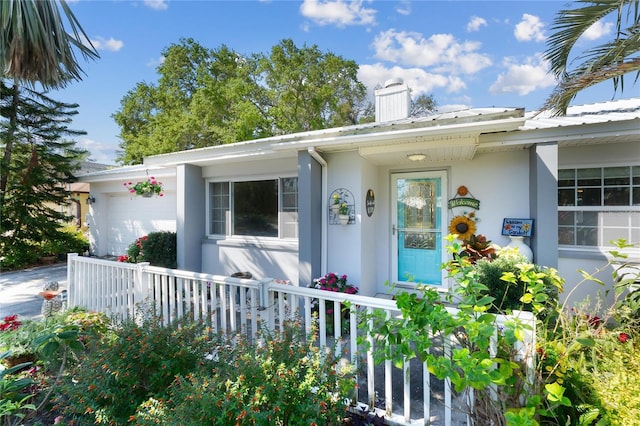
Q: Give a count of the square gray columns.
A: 3